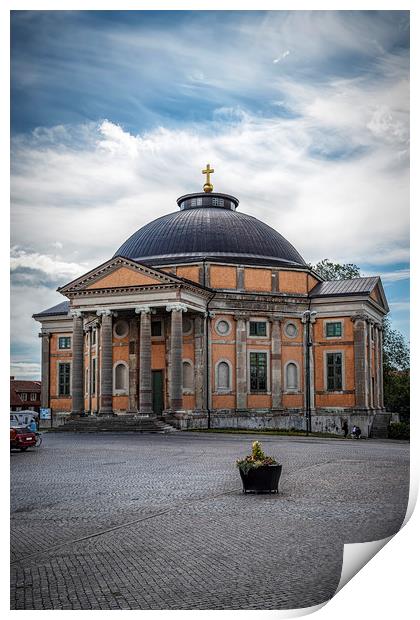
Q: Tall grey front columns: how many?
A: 4